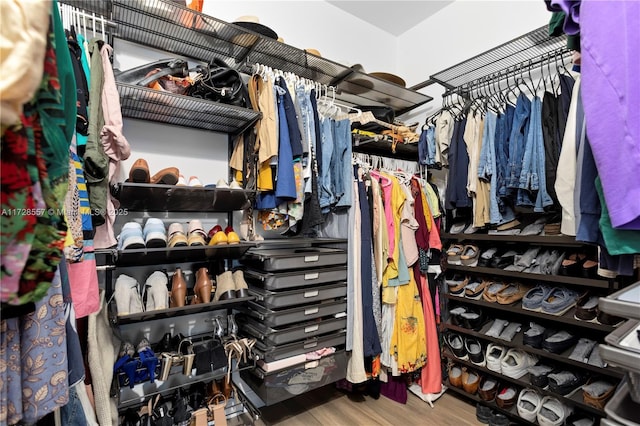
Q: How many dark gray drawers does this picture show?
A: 7